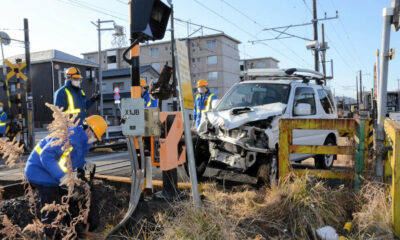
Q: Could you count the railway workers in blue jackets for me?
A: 5